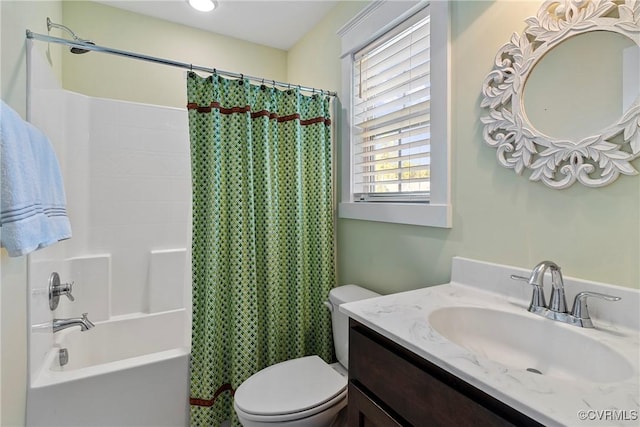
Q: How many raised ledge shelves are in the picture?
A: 2